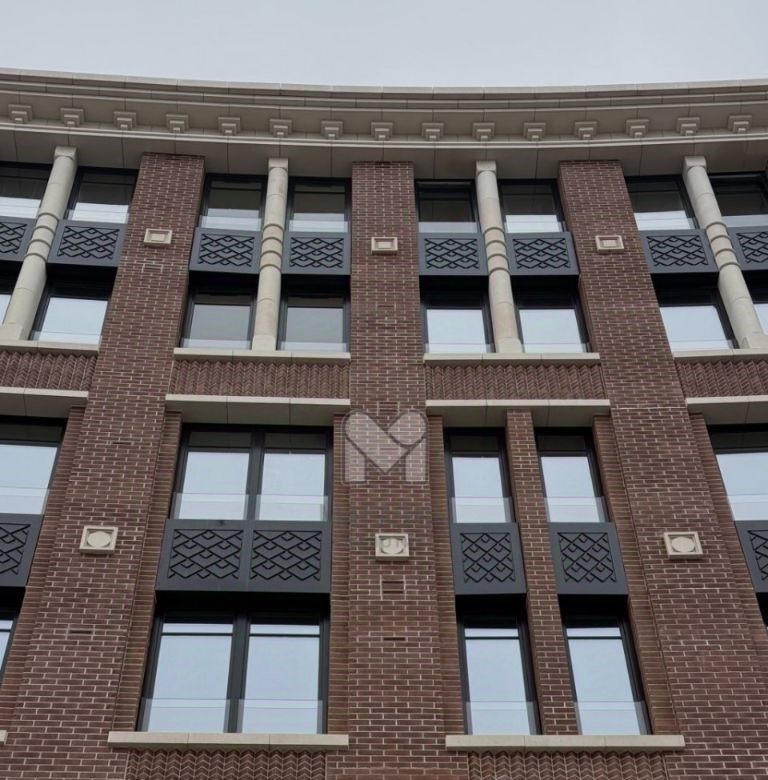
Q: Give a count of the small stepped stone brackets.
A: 15